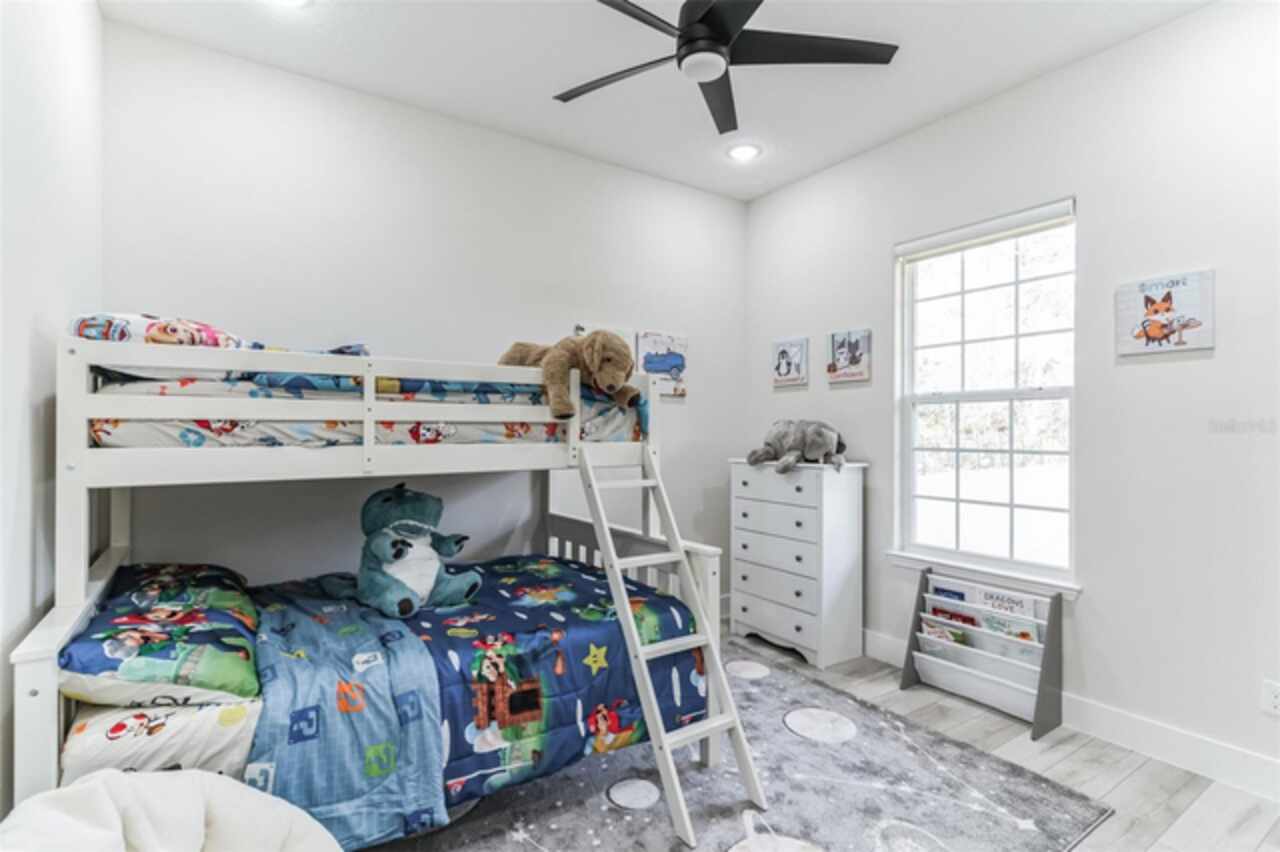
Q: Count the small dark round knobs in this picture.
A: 10